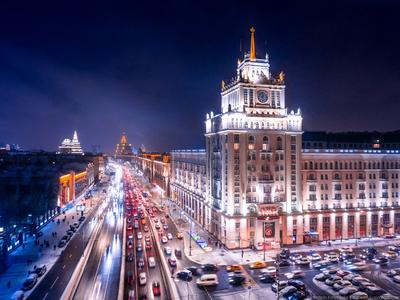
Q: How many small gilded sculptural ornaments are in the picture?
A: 2